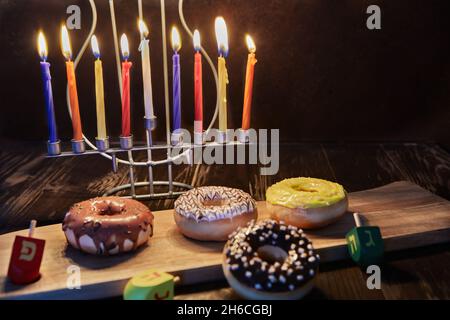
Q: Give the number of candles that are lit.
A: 9